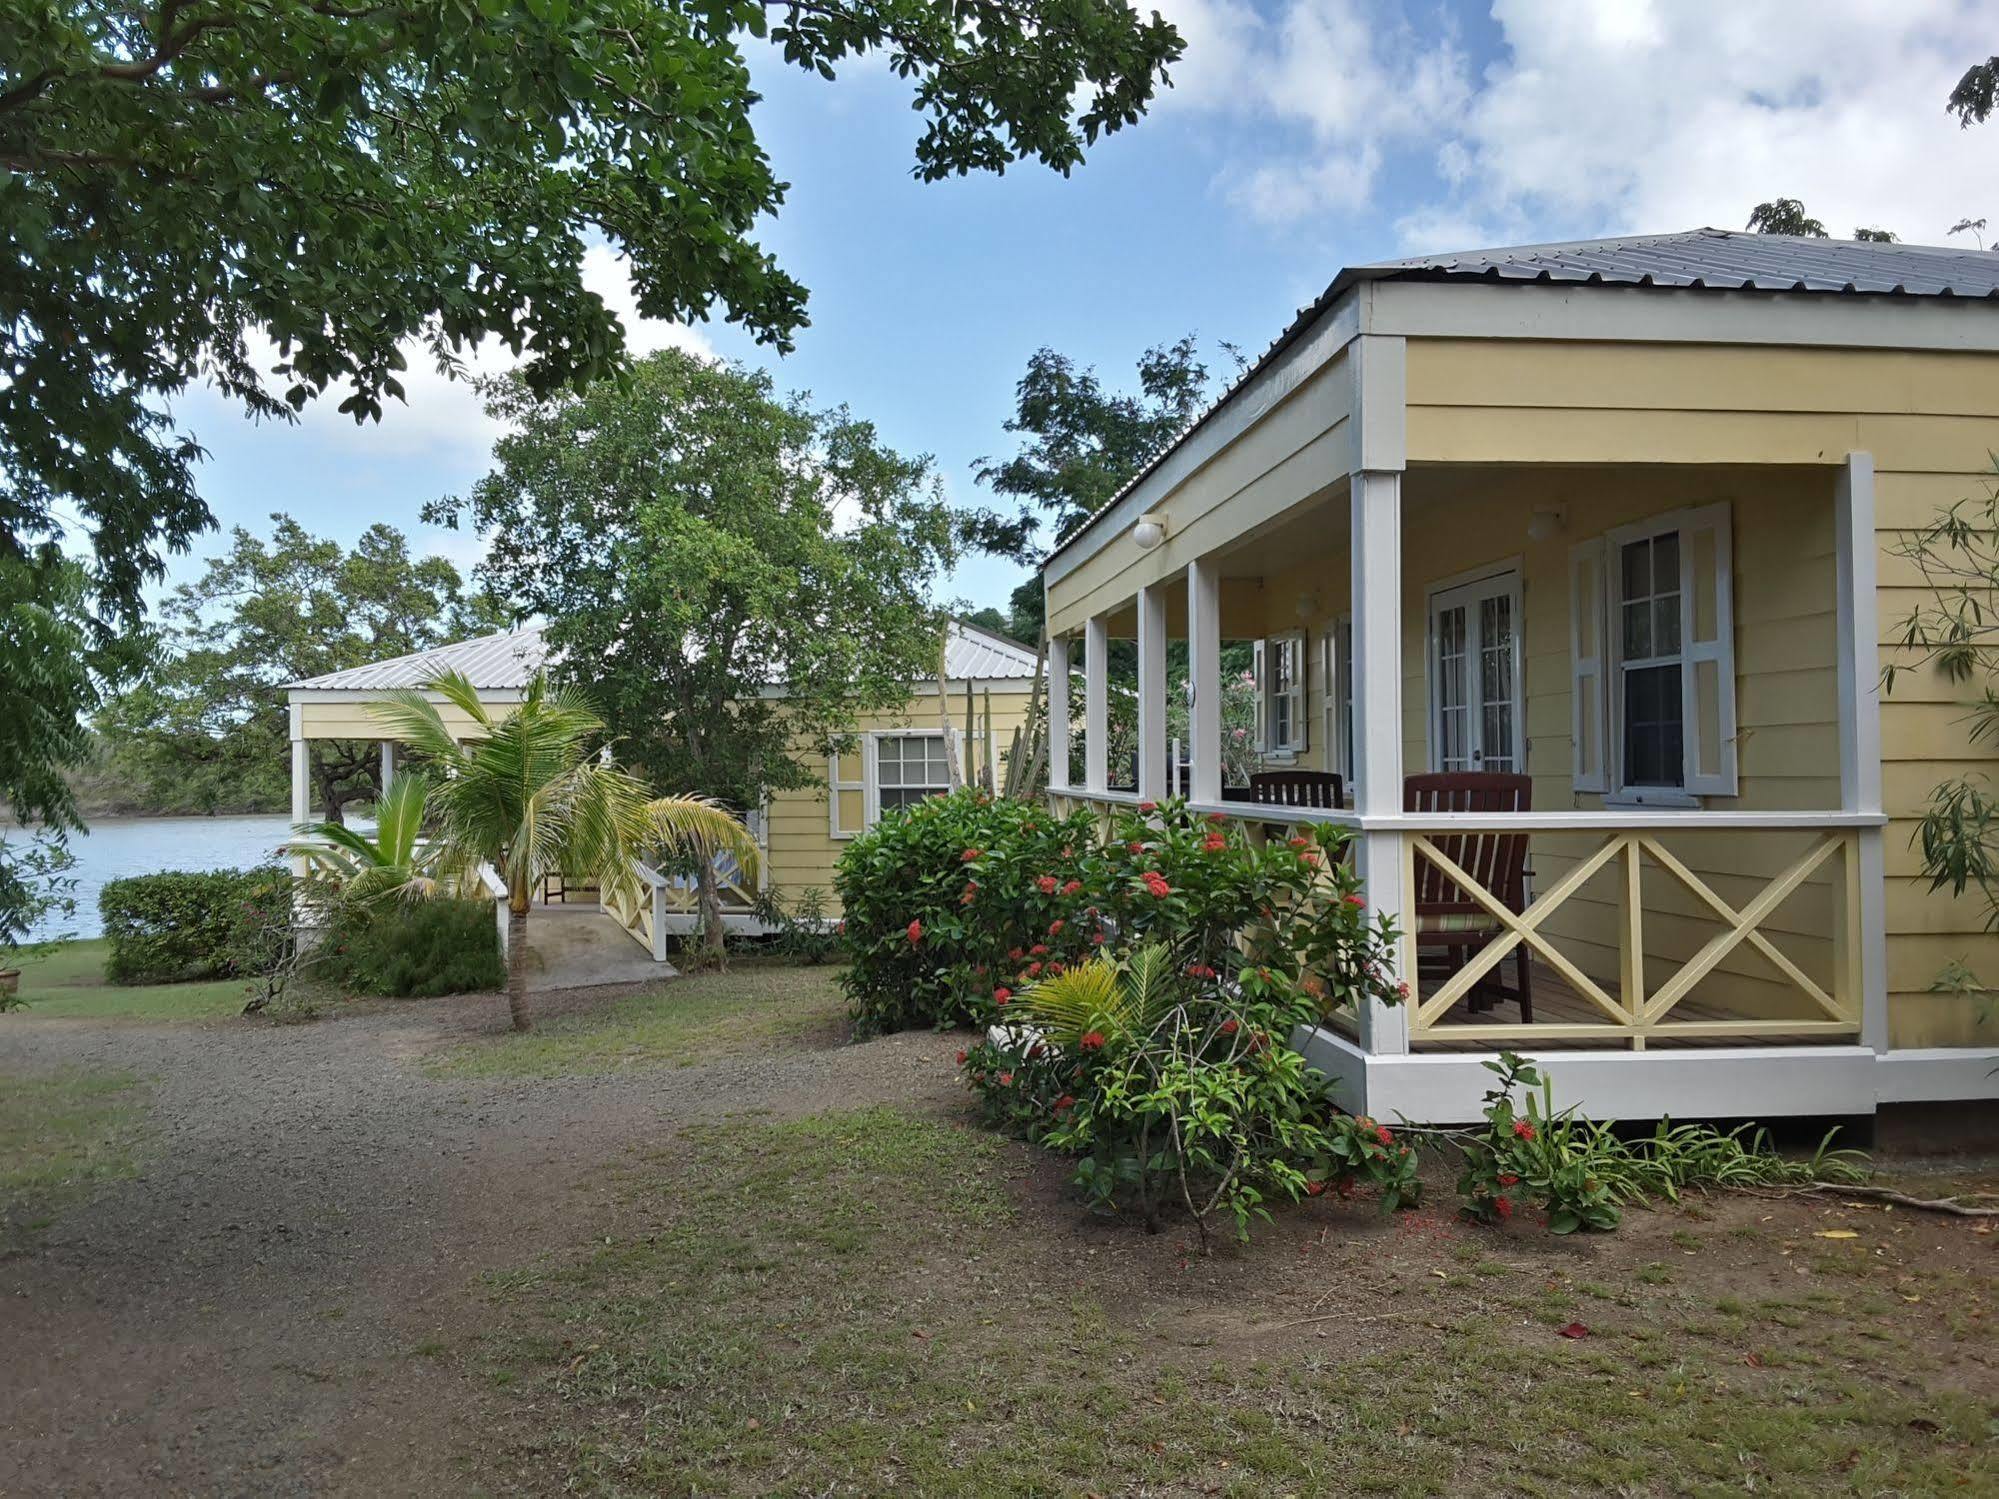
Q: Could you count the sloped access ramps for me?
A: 1